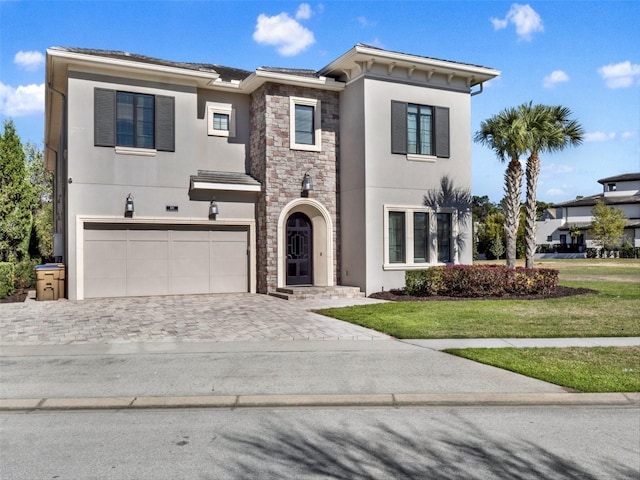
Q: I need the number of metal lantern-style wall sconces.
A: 3